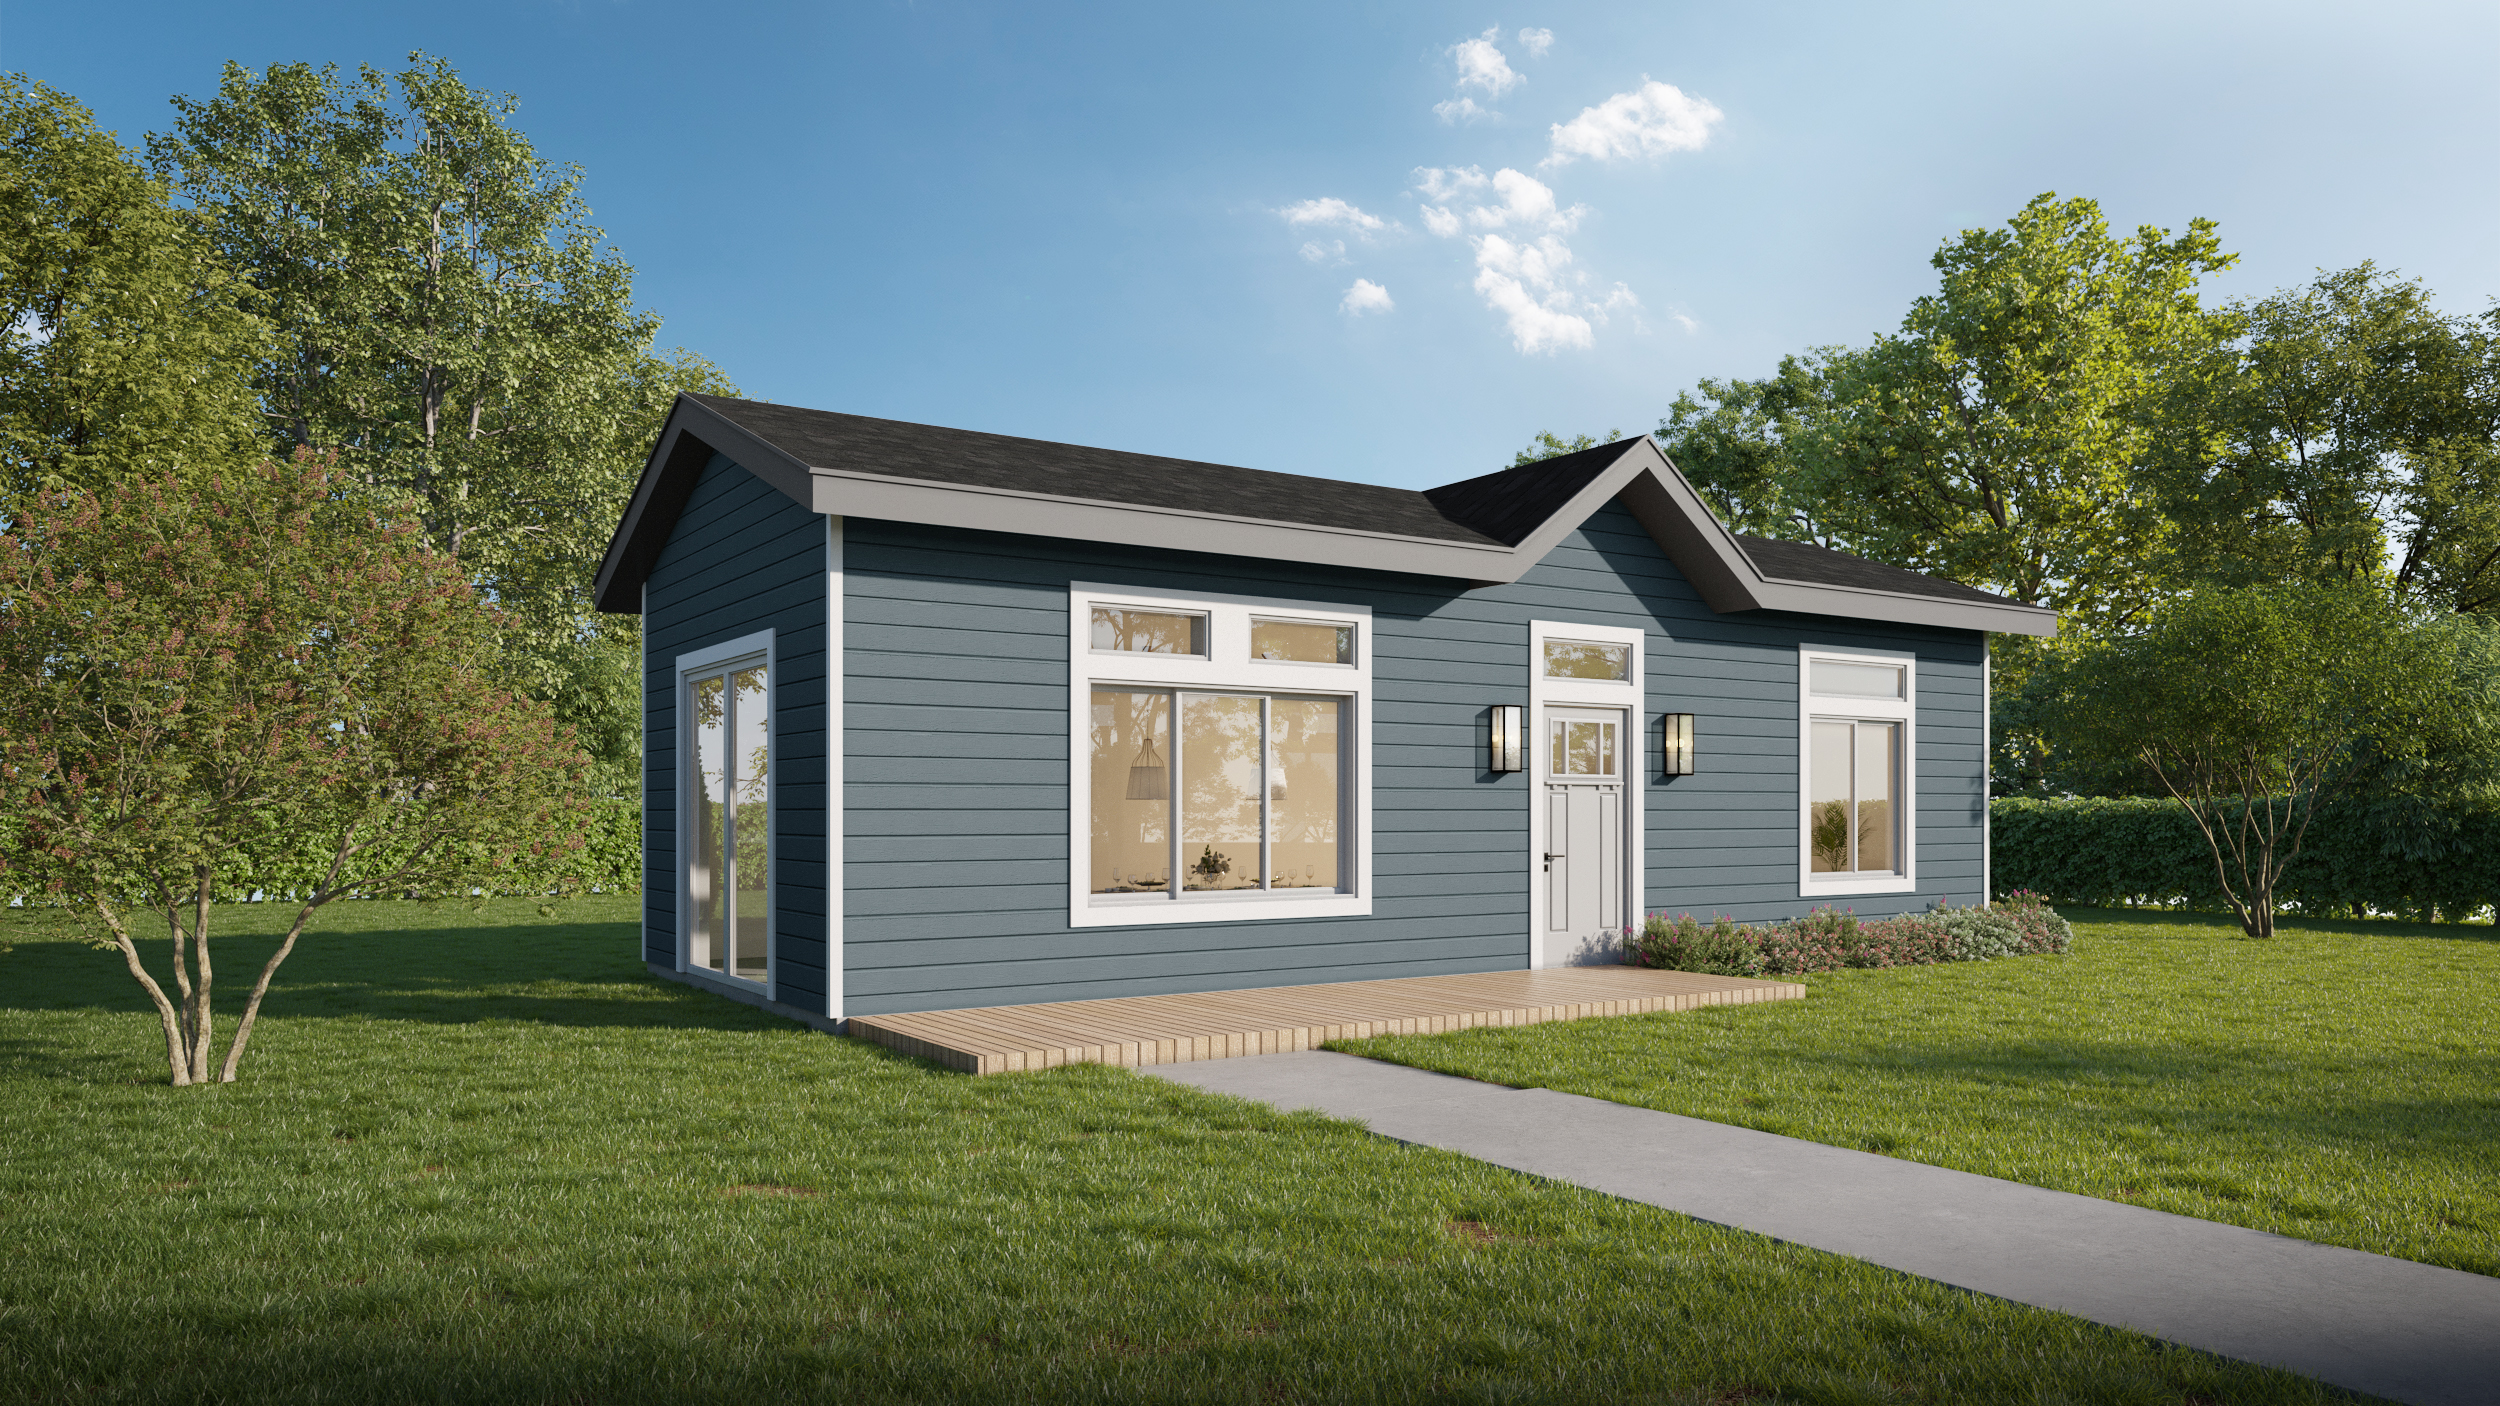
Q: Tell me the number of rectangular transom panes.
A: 4